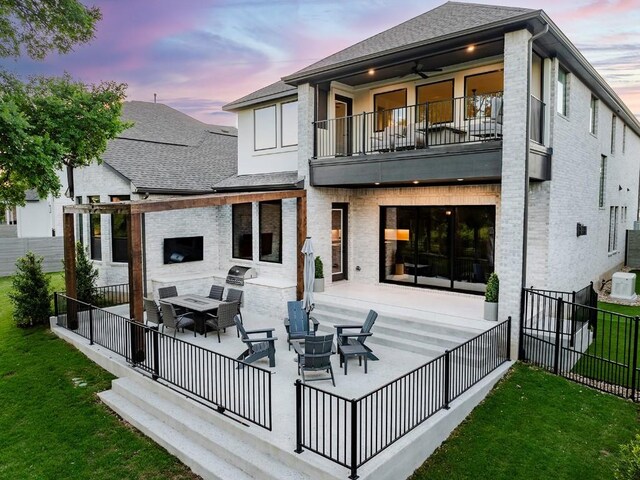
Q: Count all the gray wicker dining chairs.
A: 6